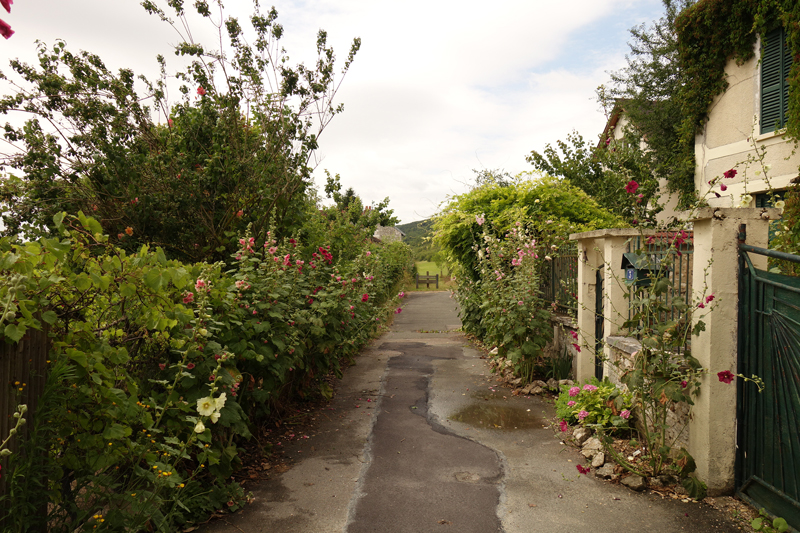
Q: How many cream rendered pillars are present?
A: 3